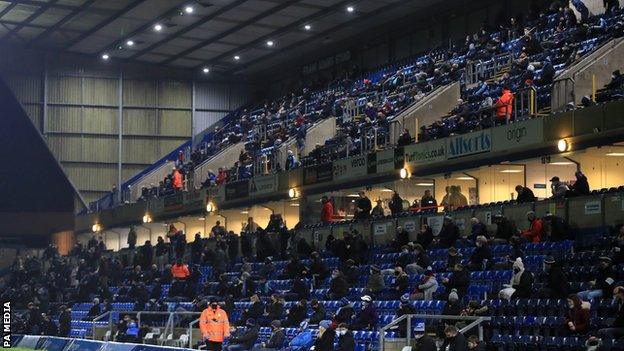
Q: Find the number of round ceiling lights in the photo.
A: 9